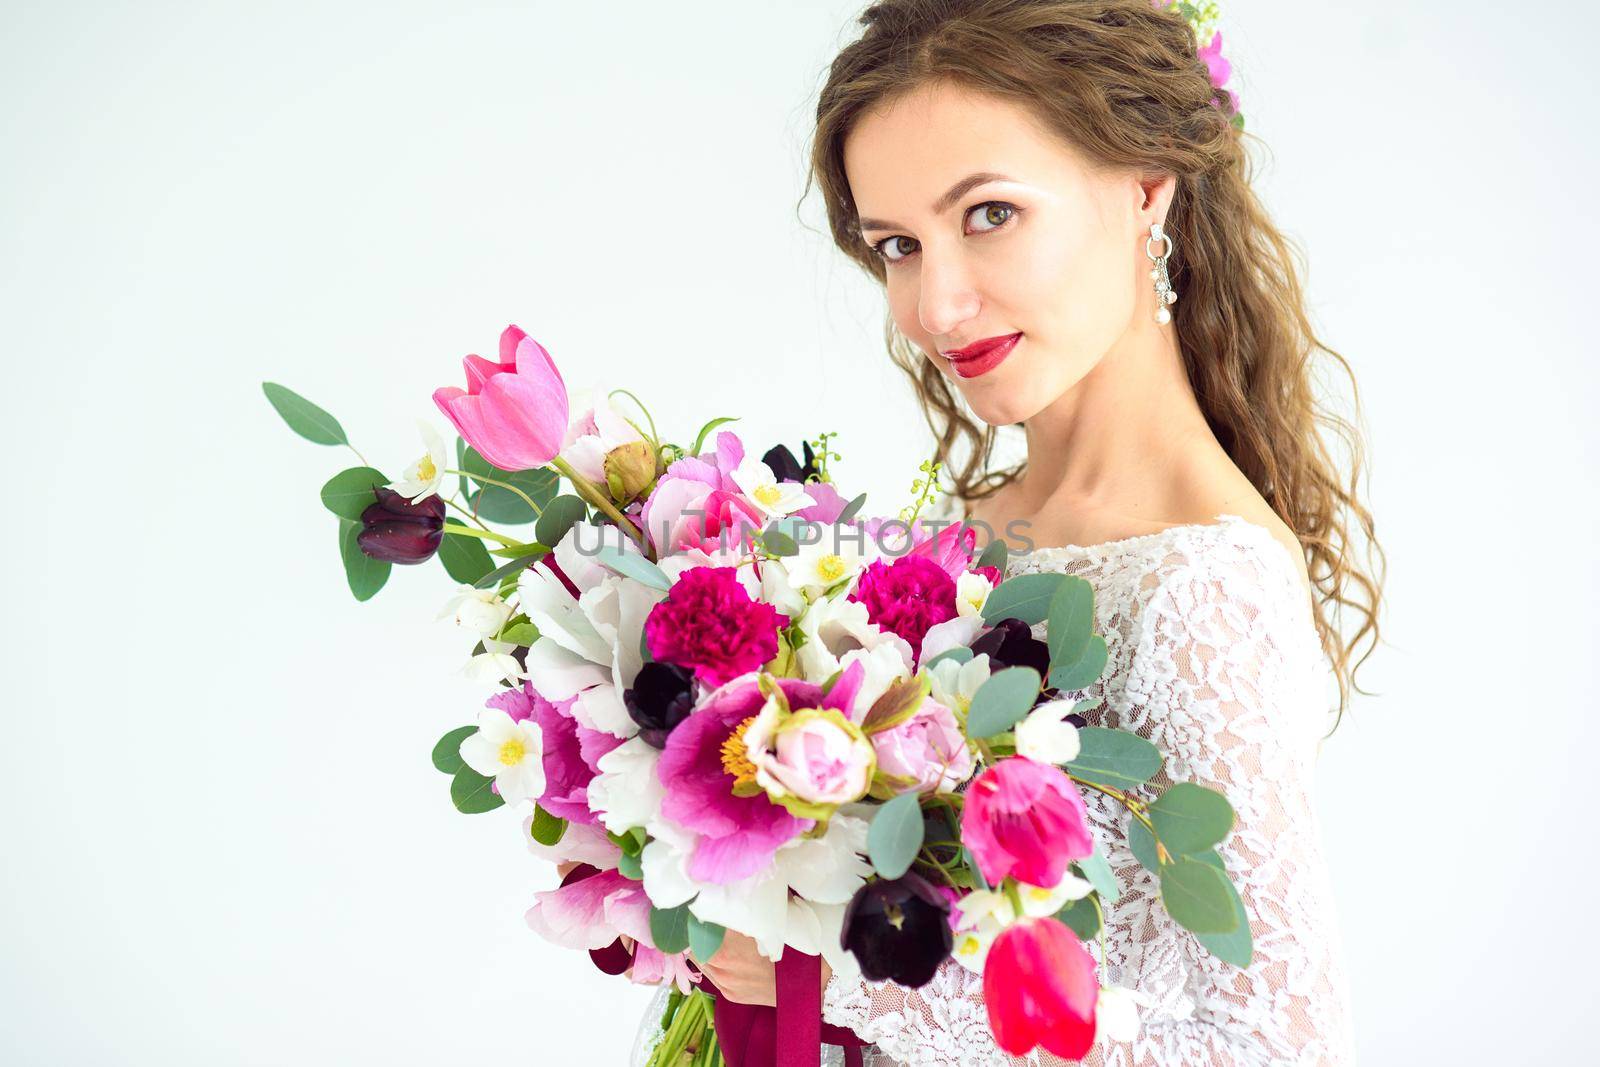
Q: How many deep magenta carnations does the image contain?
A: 2